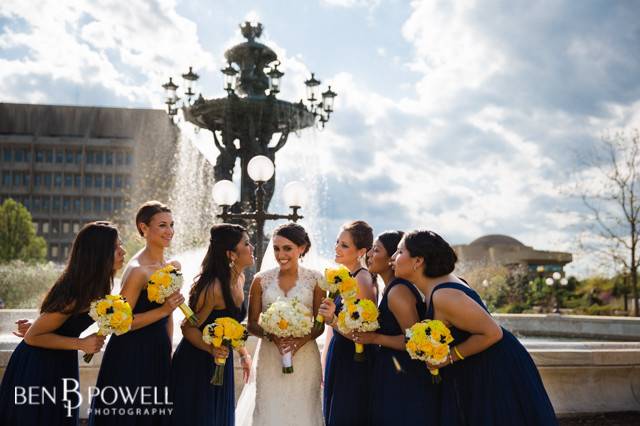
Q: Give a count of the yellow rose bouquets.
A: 6